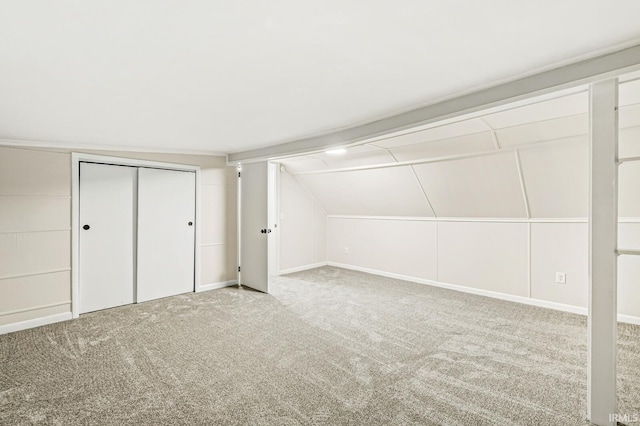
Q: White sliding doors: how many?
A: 2